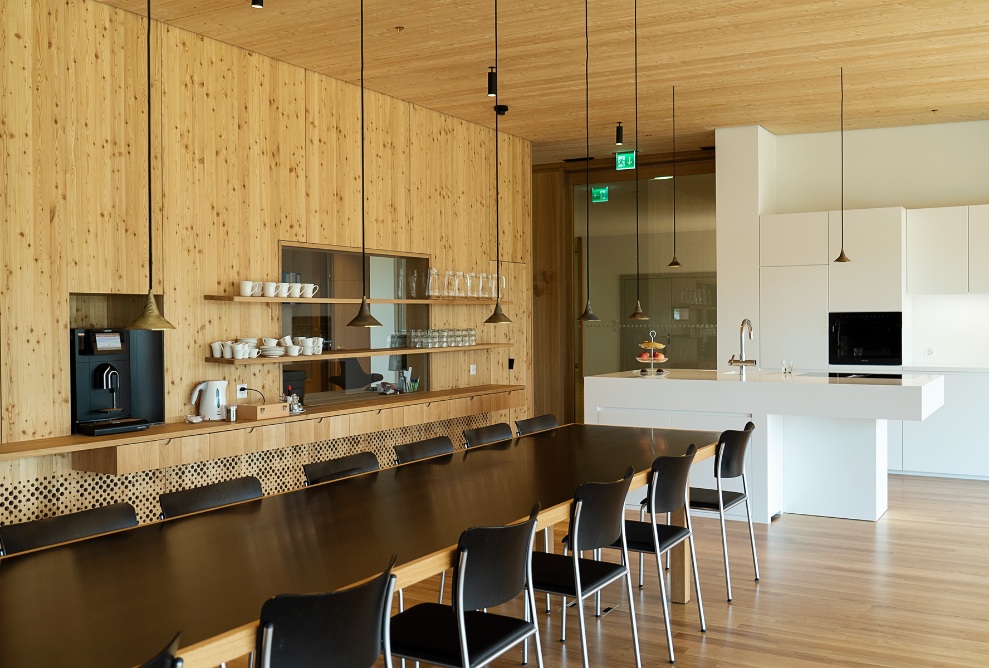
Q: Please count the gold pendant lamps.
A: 7